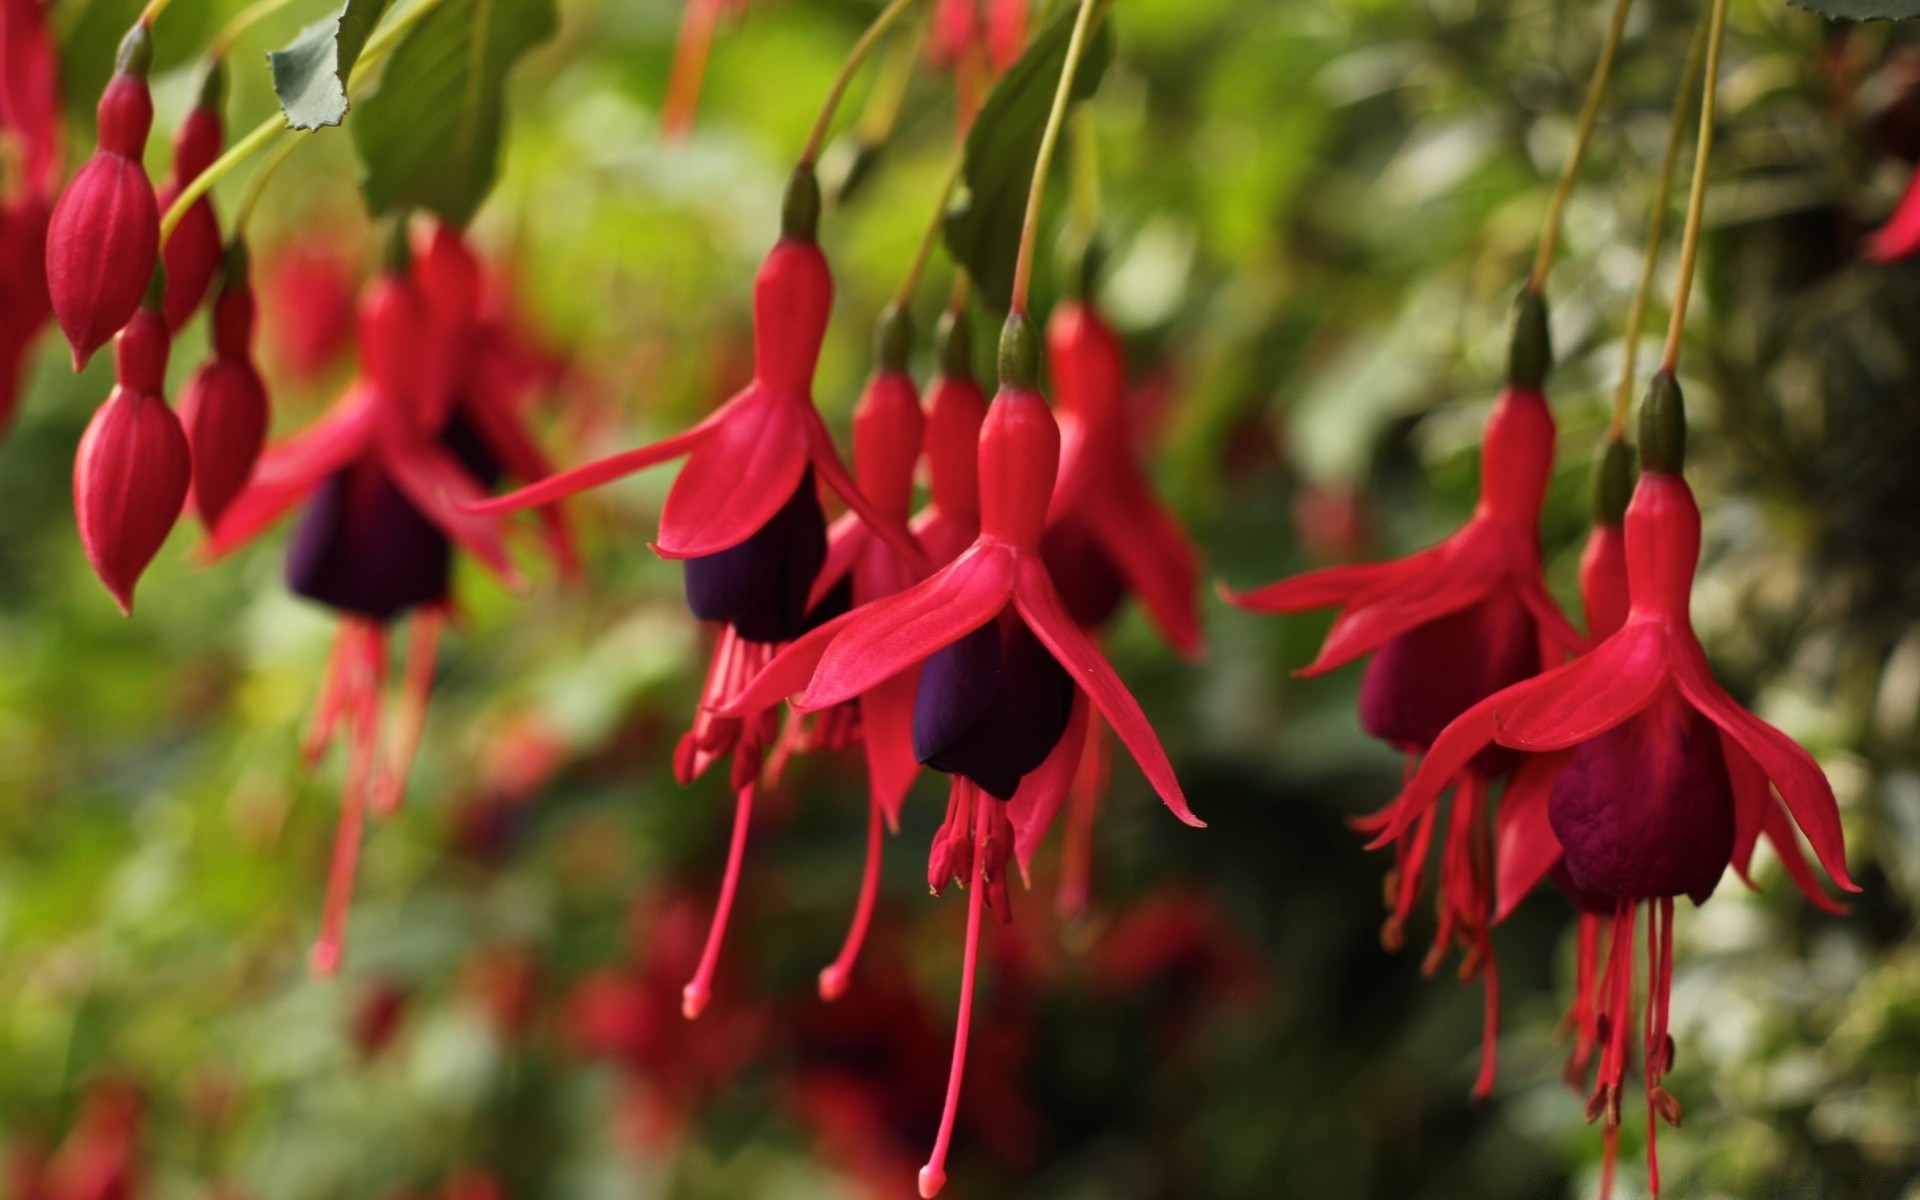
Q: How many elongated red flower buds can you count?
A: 4